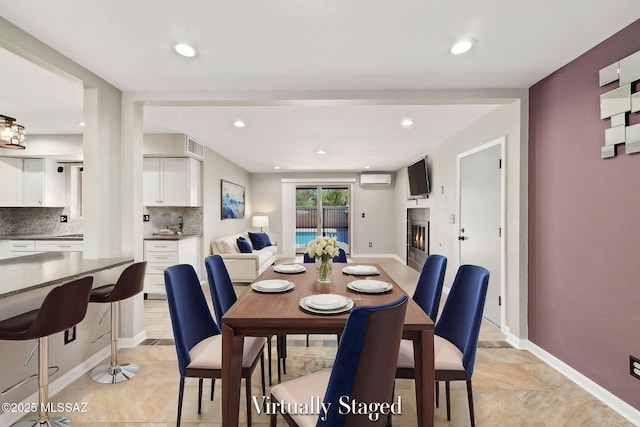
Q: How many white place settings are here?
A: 5